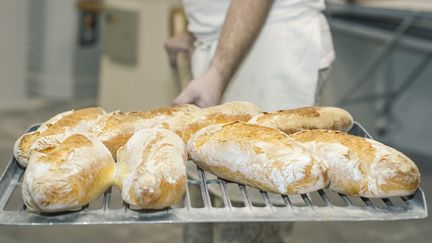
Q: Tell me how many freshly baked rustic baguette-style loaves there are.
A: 8